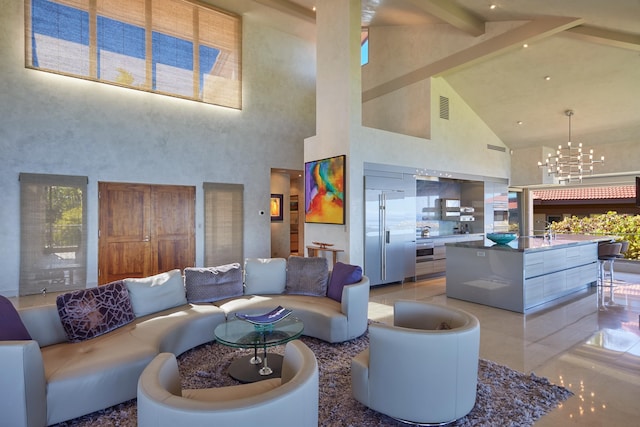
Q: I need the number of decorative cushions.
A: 7